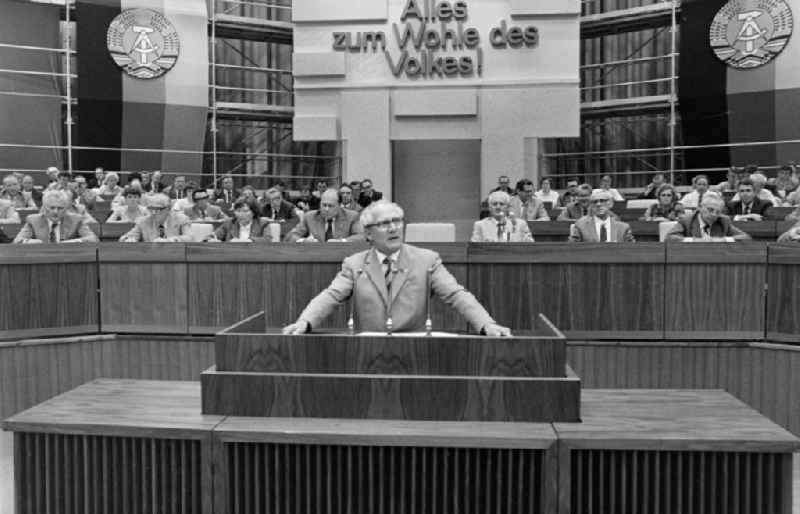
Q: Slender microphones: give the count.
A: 3